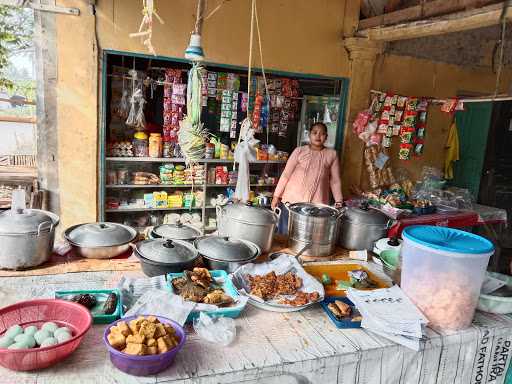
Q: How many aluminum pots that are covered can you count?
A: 8